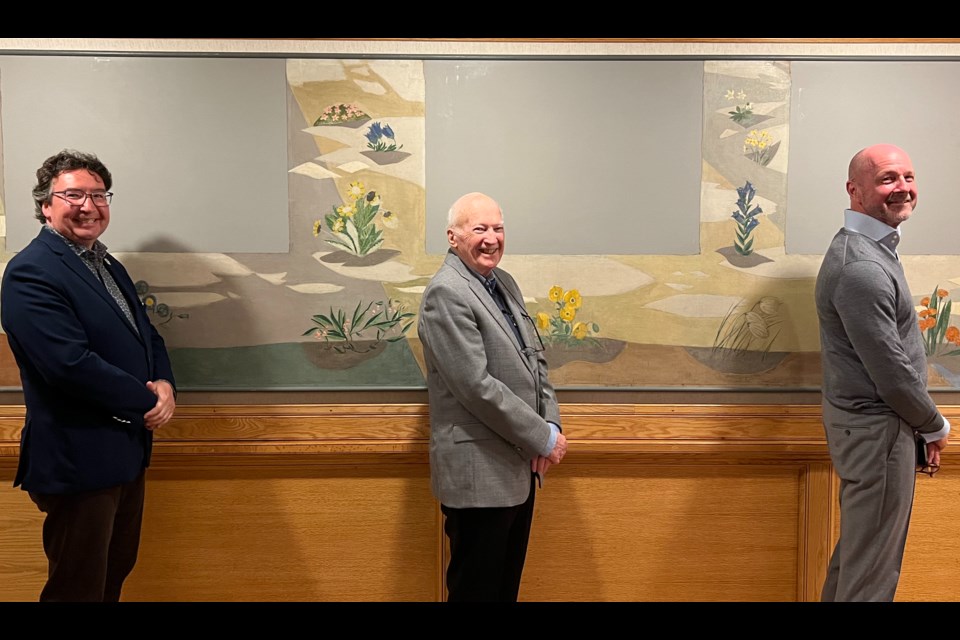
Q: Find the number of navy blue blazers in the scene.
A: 1